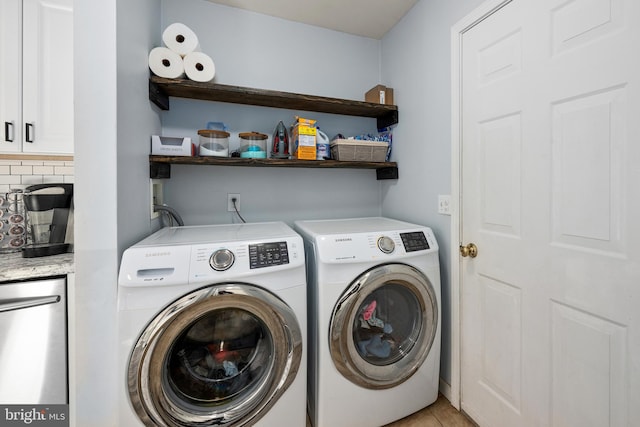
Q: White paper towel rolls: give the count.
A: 3